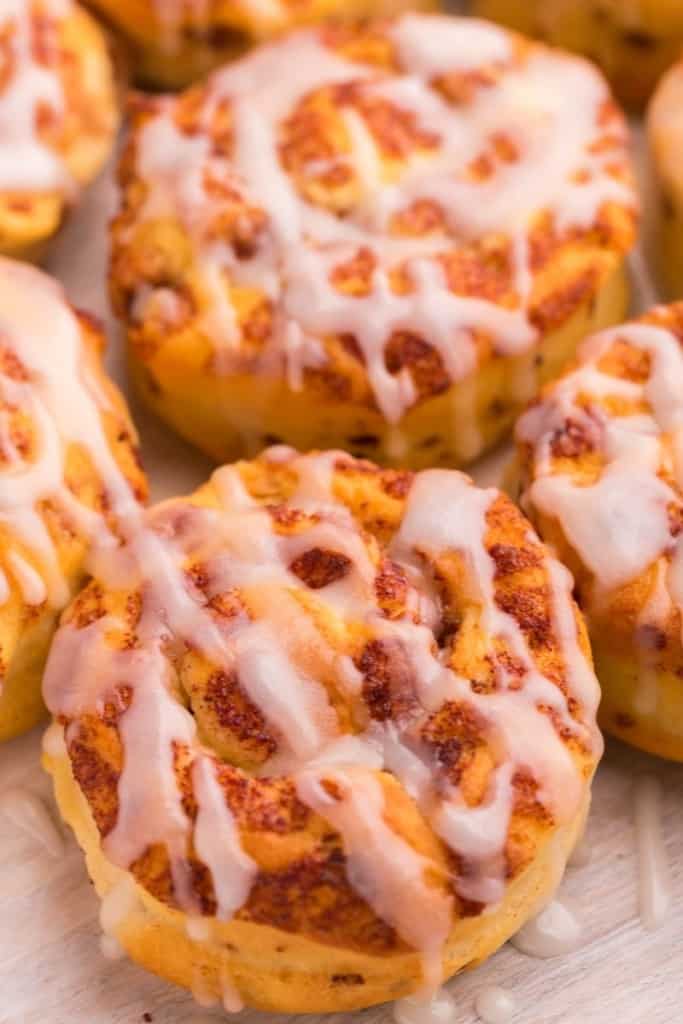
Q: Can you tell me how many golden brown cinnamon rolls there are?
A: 8